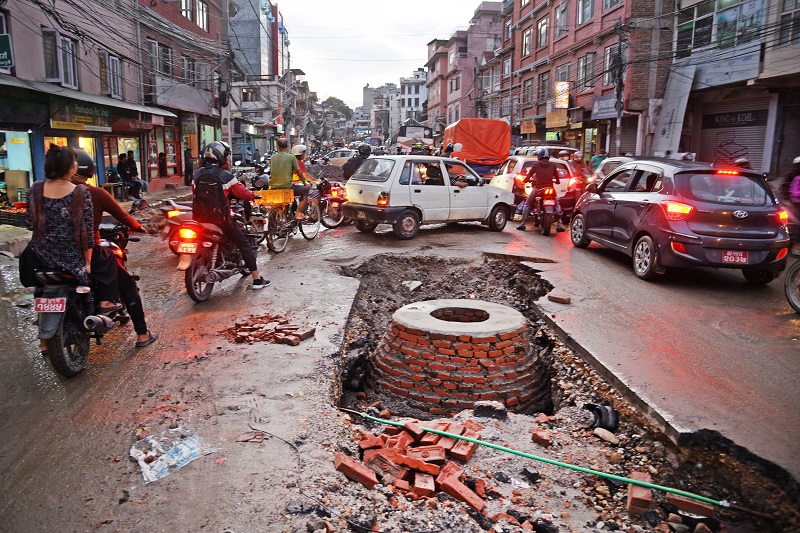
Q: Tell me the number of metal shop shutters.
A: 2